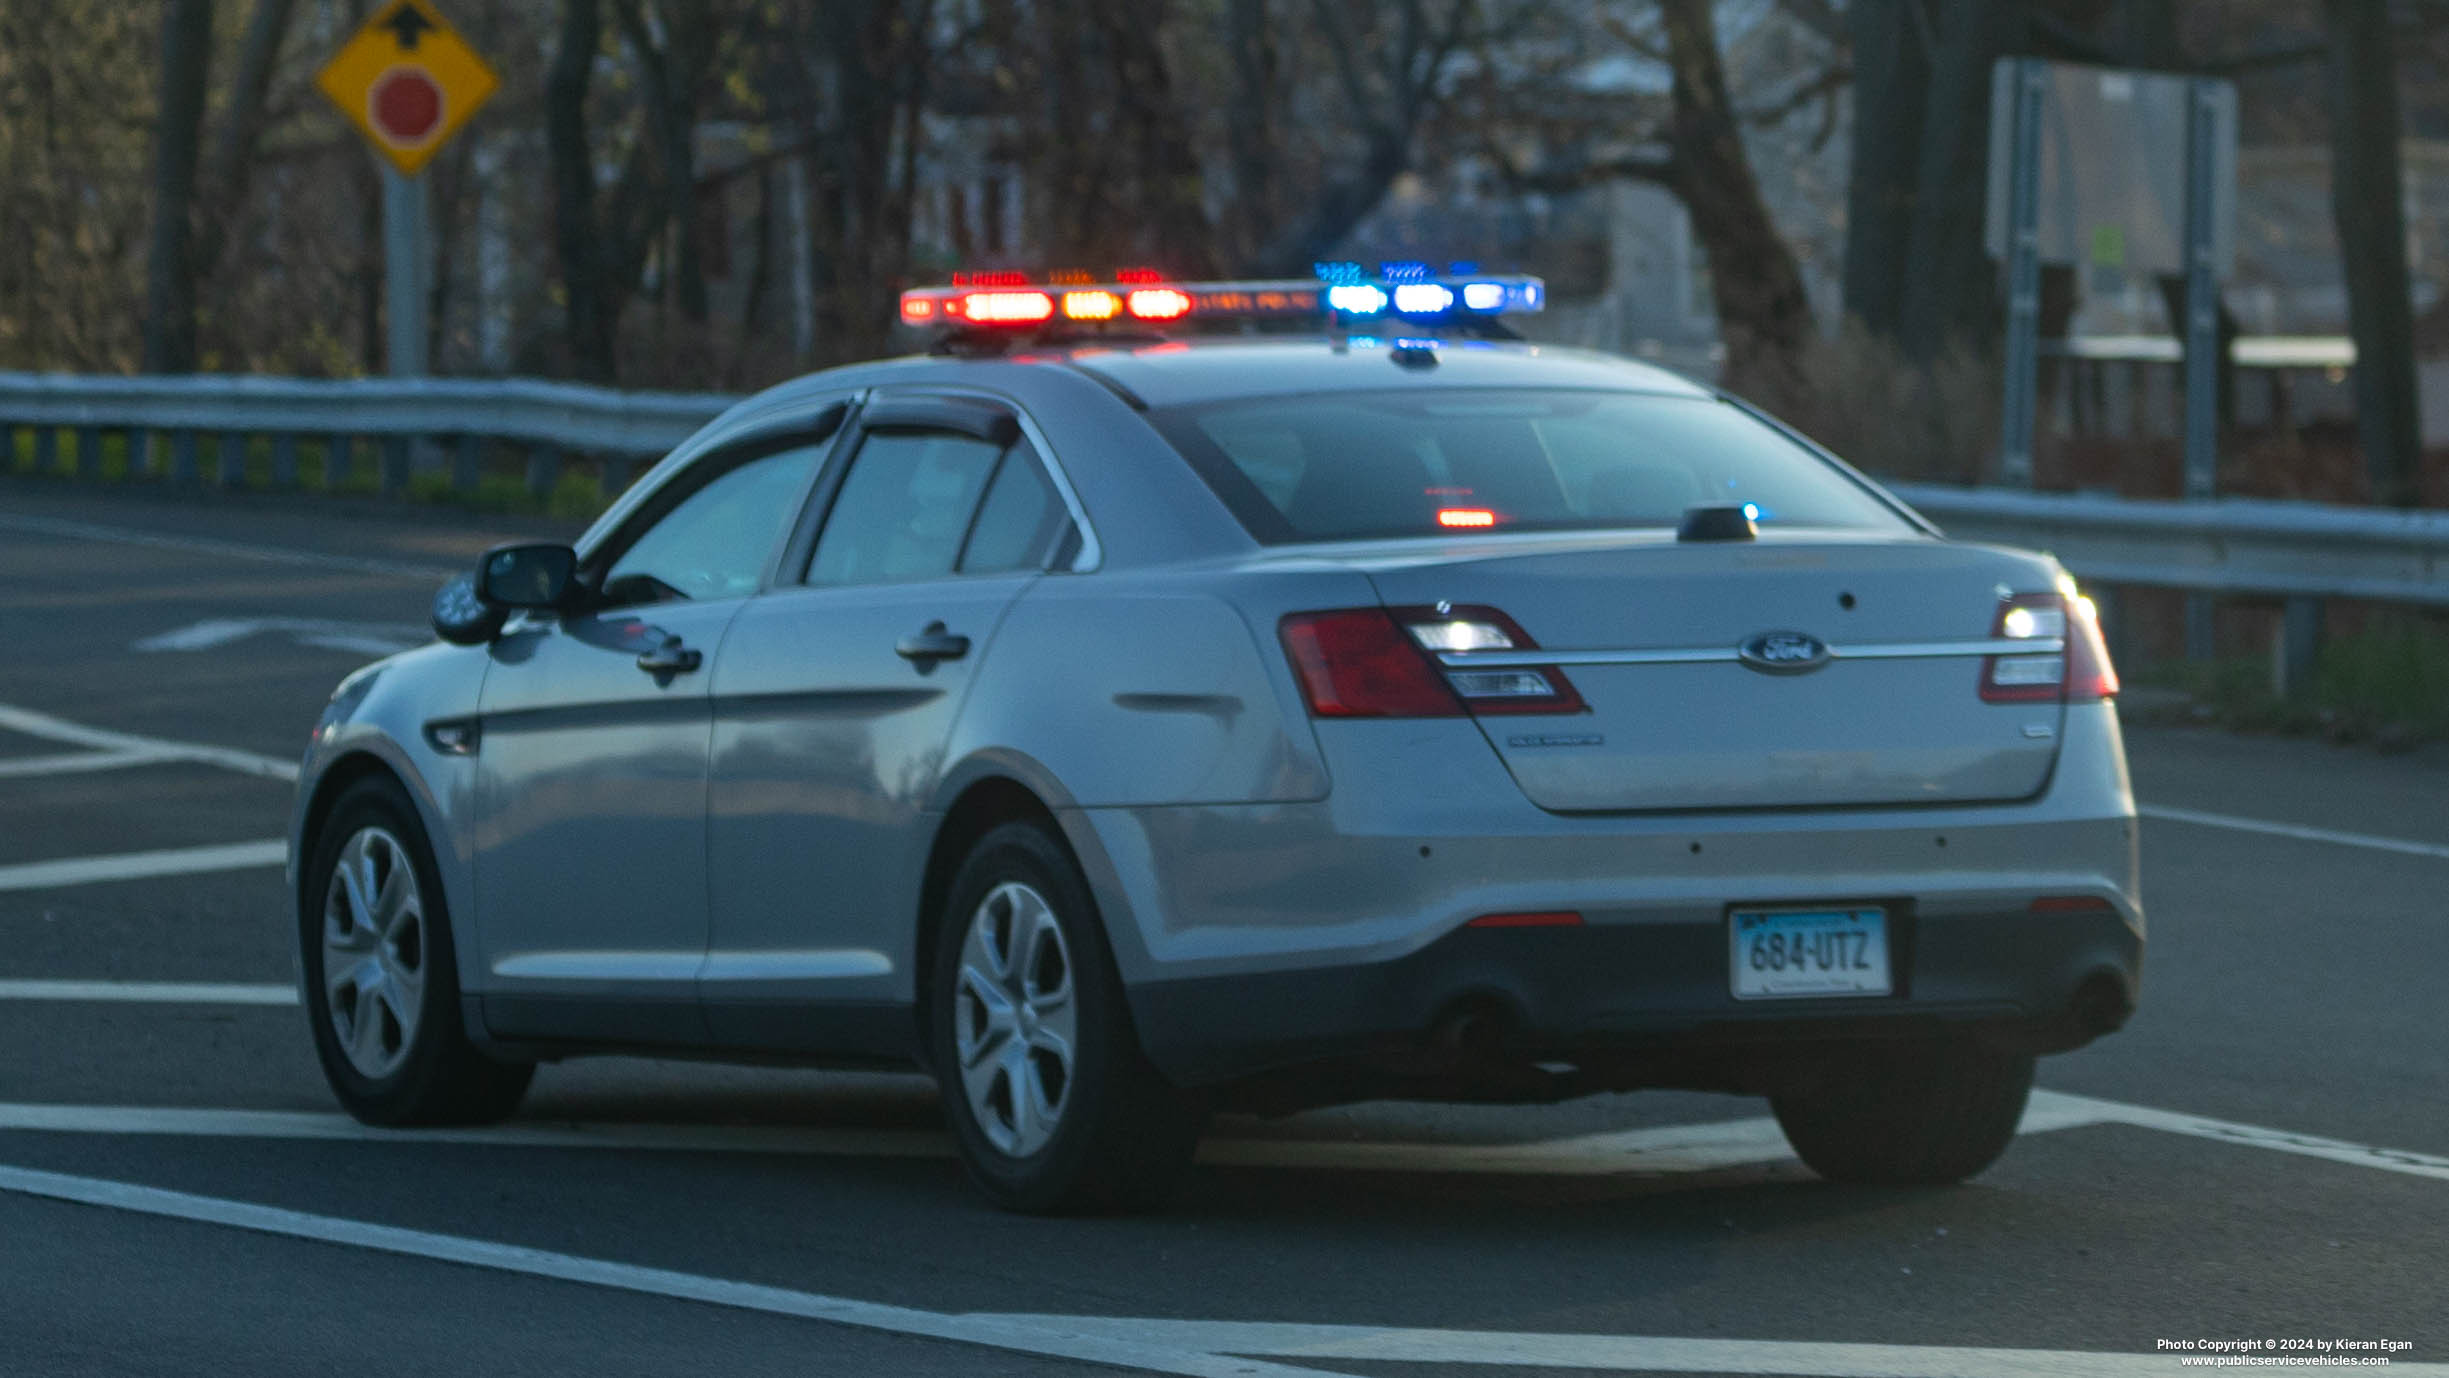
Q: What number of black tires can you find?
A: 3